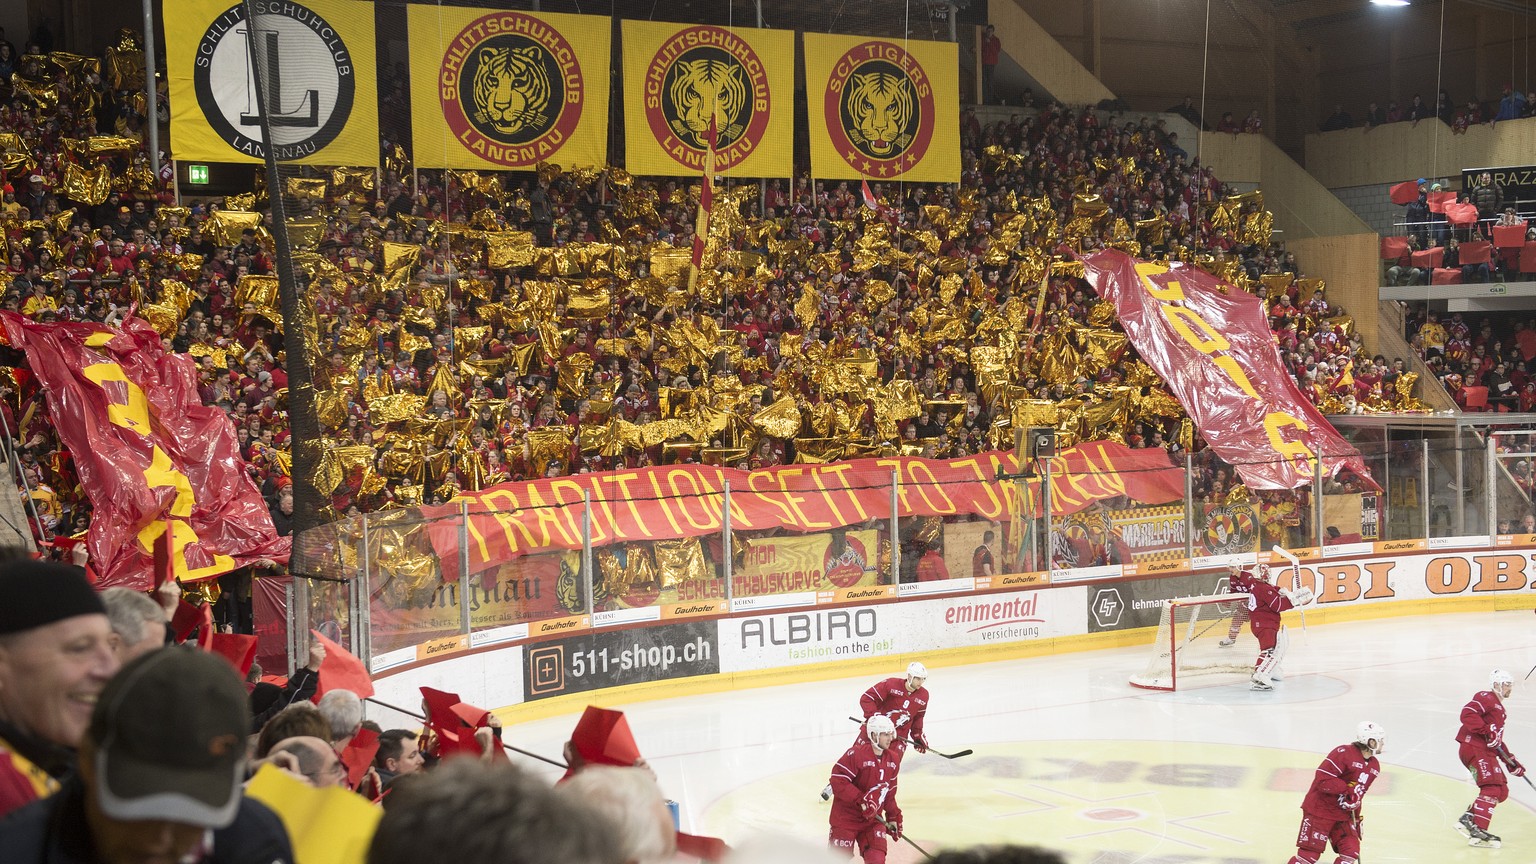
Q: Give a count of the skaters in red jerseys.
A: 6